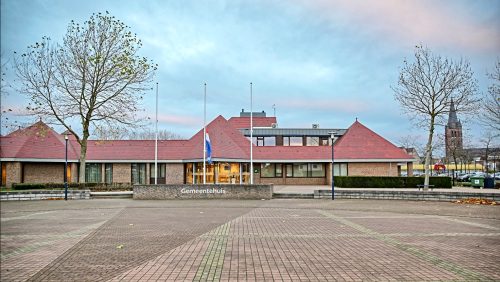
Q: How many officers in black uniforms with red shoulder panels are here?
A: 0